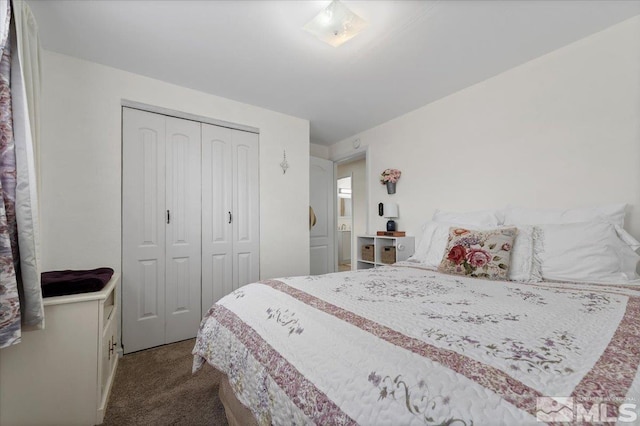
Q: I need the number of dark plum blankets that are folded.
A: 1